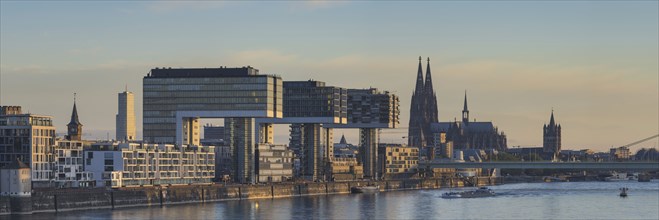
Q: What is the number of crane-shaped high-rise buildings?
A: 3